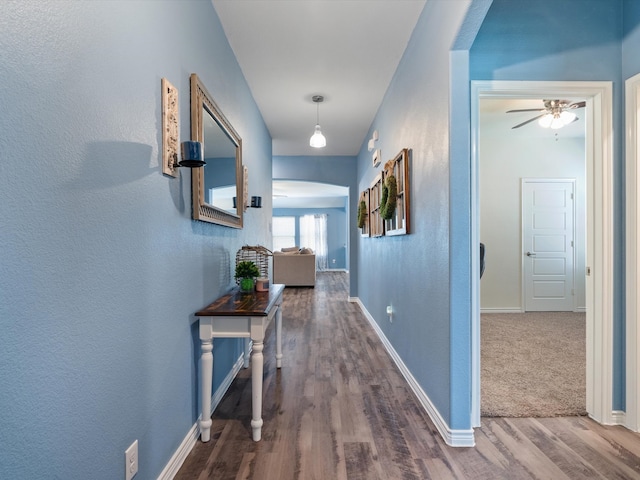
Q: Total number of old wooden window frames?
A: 3